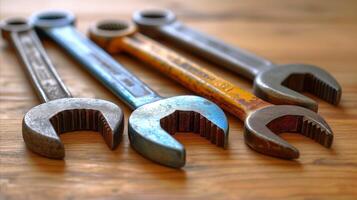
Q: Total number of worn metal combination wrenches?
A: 4